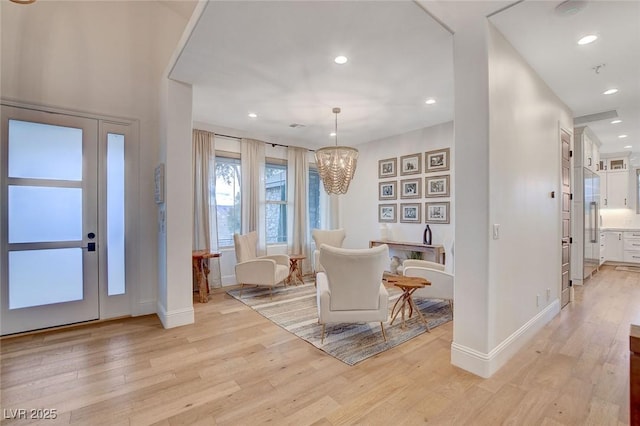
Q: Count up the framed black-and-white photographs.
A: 9